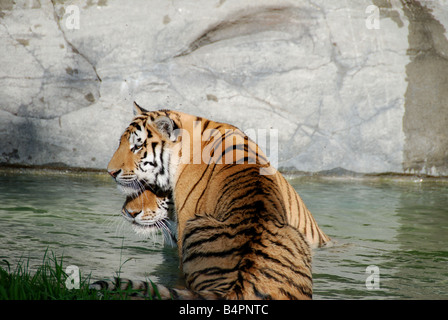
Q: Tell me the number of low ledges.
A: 1